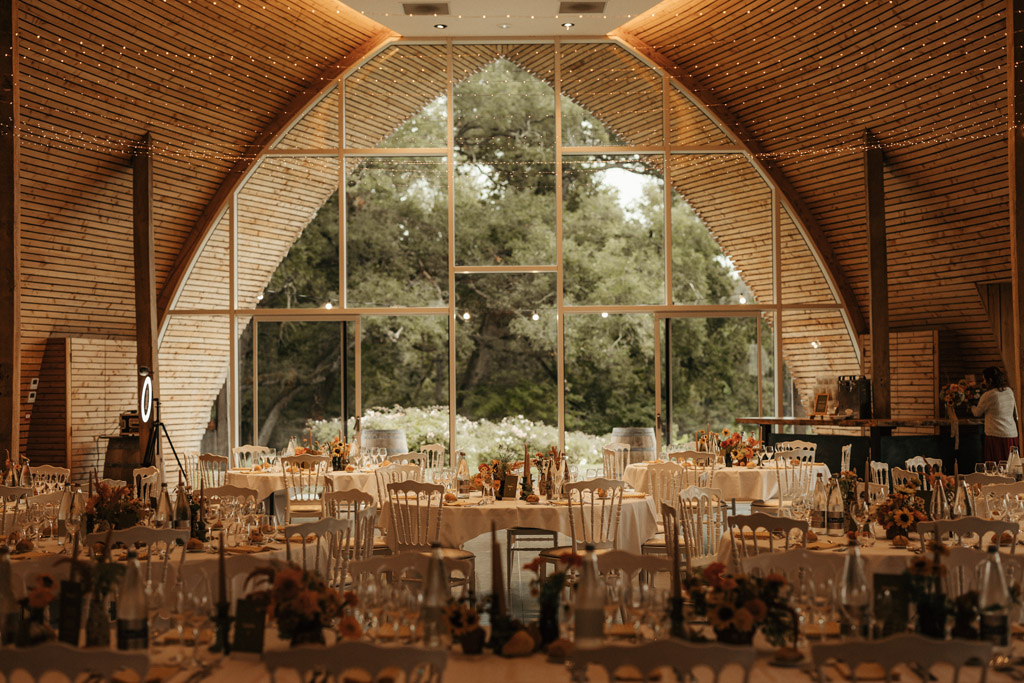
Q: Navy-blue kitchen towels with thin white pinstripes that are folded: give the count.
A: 0